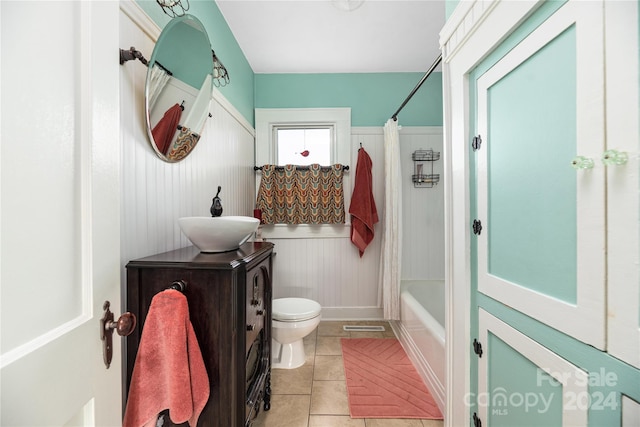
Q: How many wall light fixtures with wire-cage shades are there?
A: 2